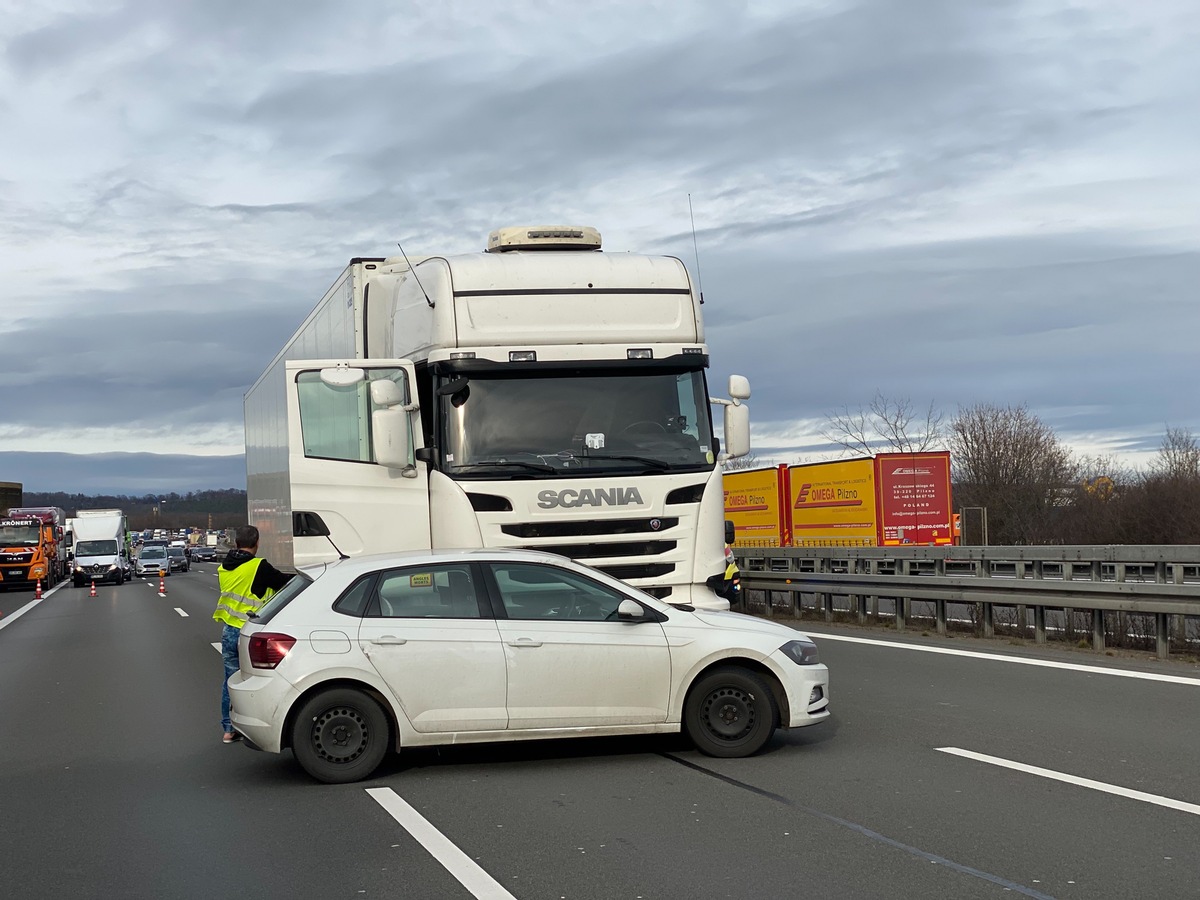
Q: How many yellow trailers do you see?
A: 2